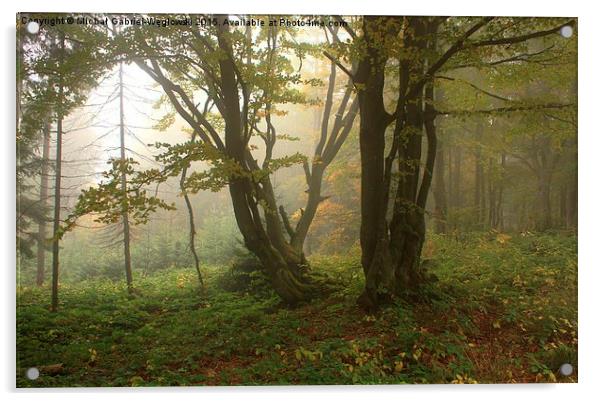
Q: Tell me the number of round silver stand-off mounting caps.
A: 4